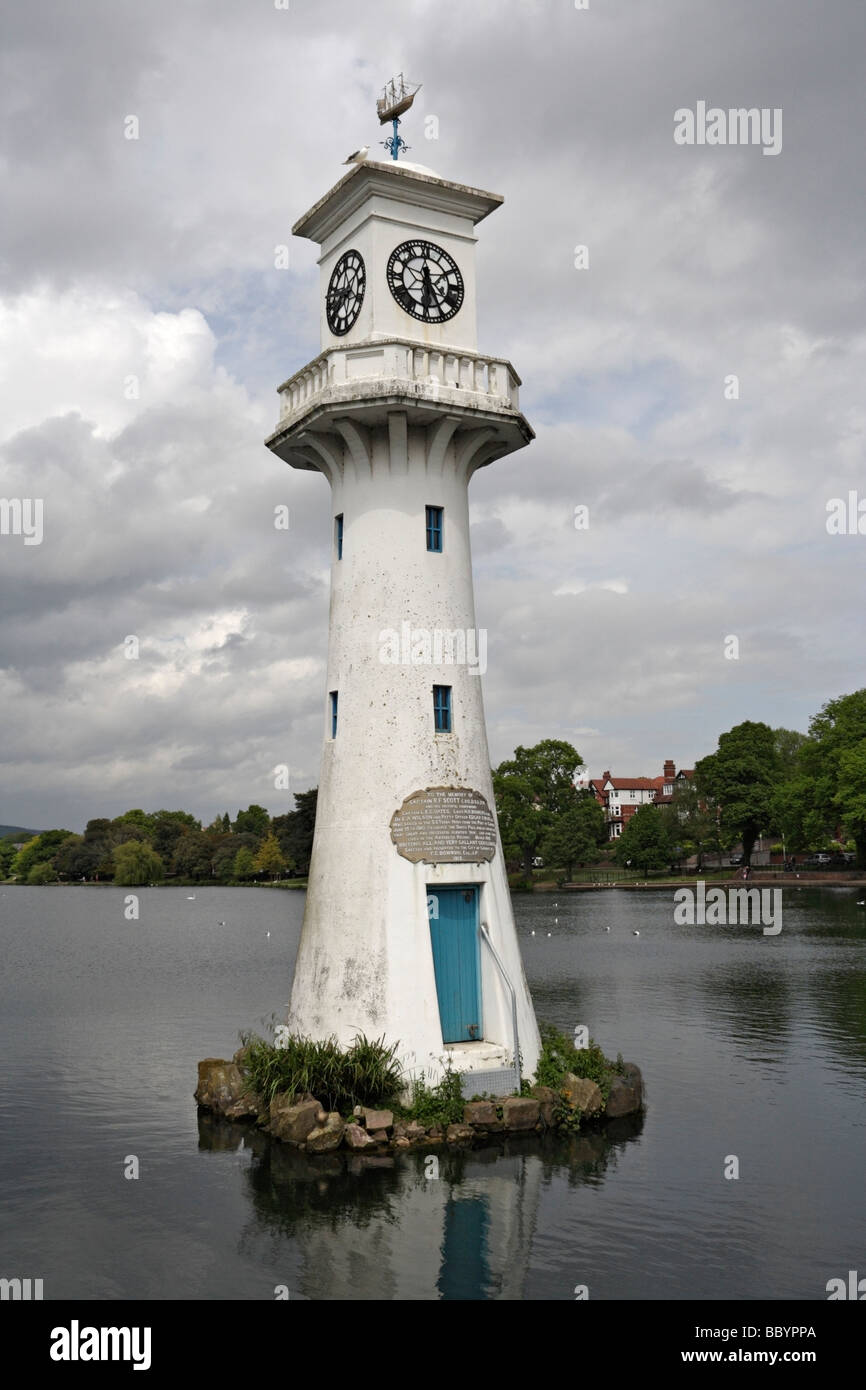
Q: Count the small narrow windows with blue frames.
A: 4